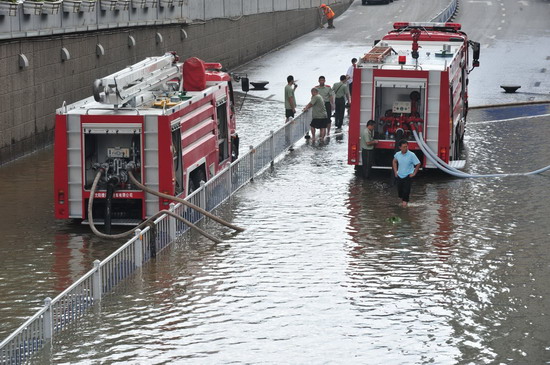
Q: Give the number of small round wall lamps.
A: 6